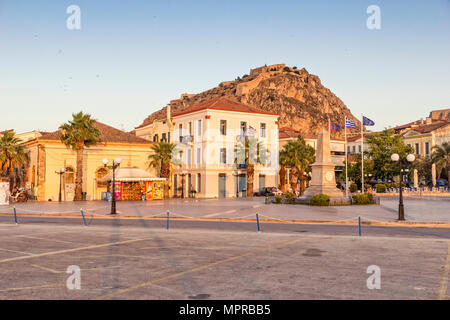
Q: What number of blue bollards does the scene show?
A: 5